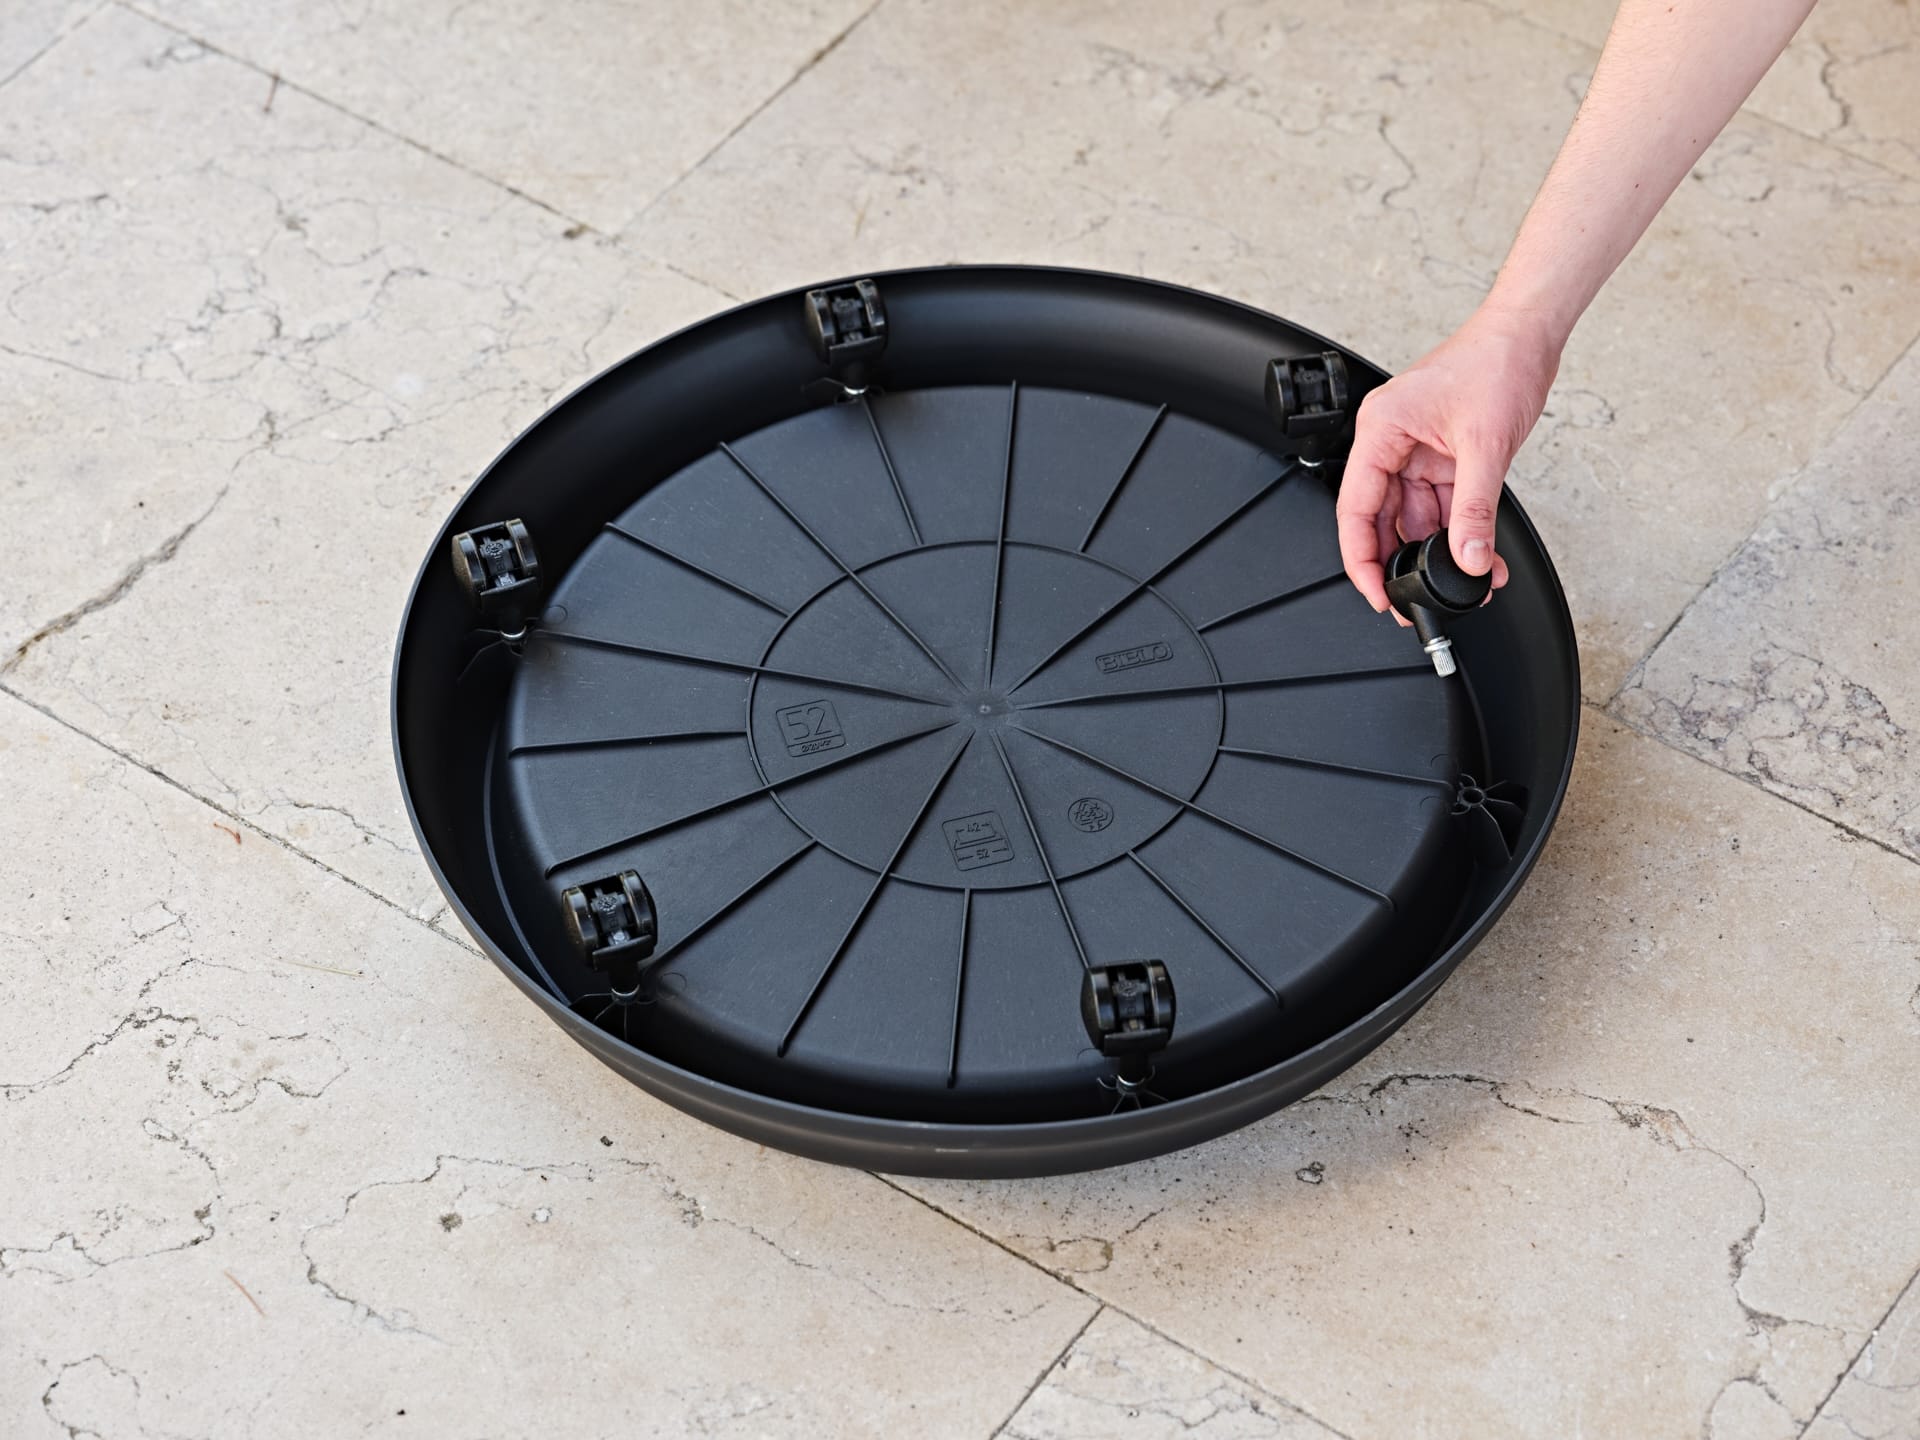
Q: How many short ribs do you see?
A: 9